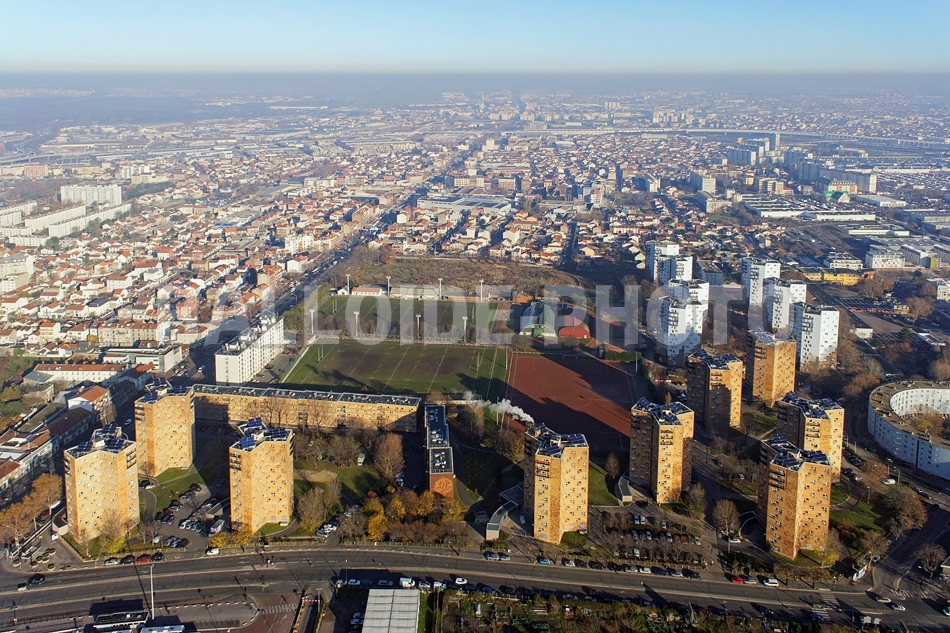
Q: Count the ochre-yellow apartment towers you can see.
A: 9